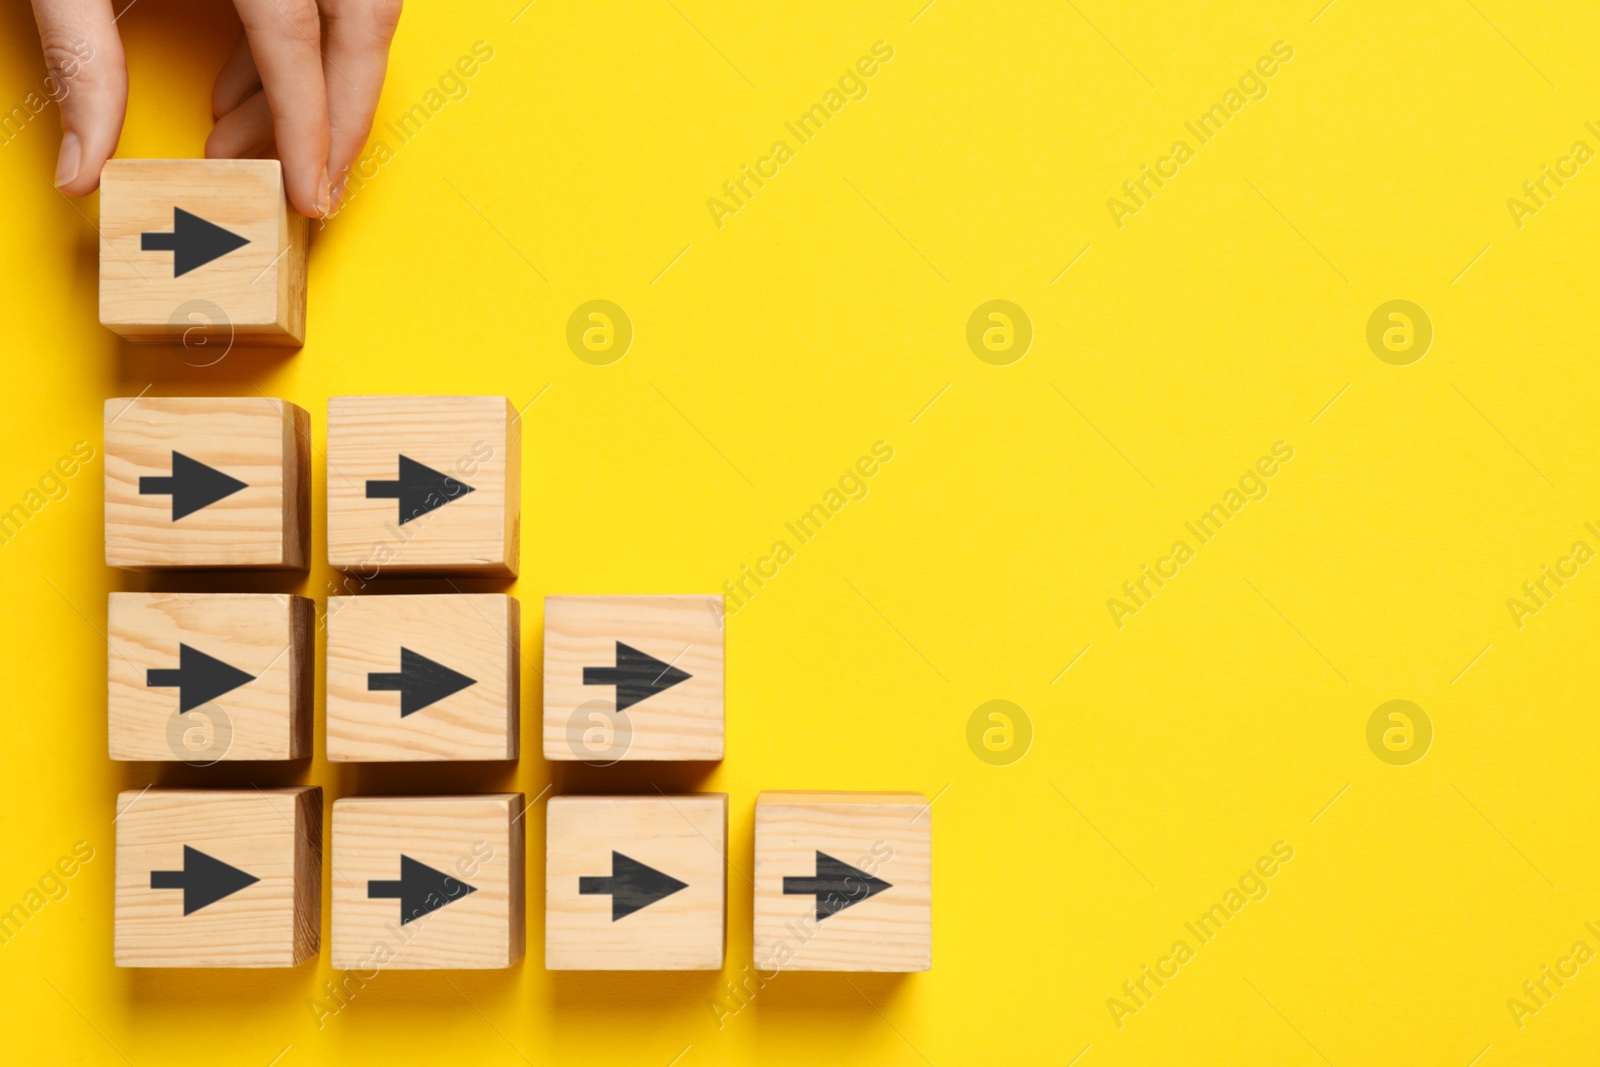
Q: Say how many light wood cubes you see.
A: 10